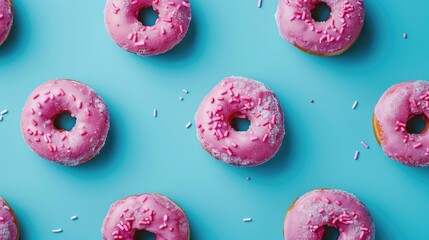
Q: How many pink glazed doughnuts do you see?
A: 9